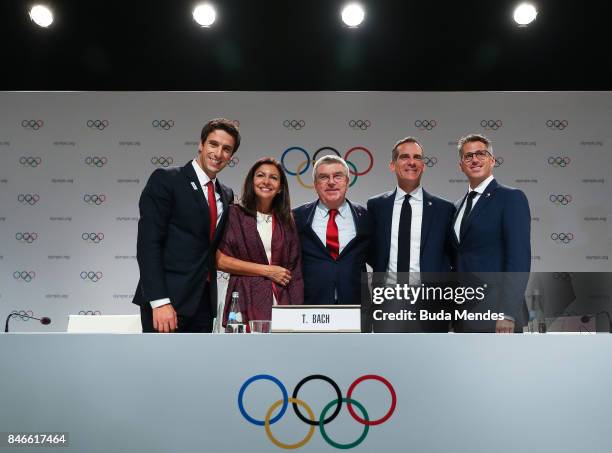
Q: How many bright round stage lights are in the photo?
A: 4